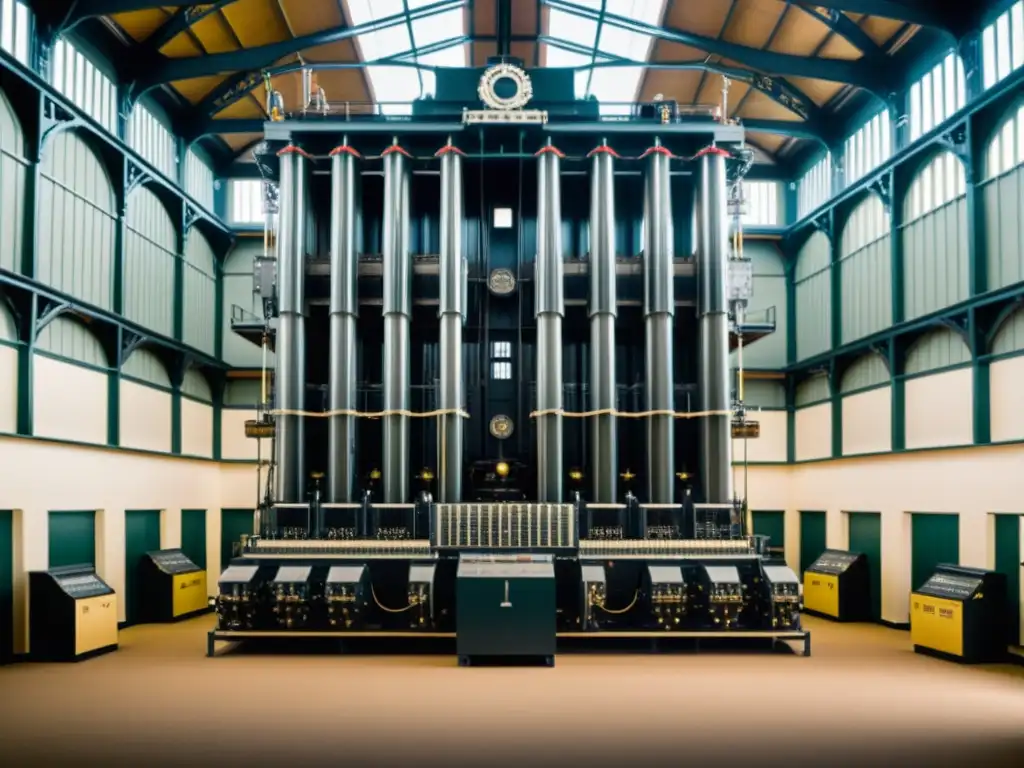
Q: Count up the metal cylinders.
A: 8